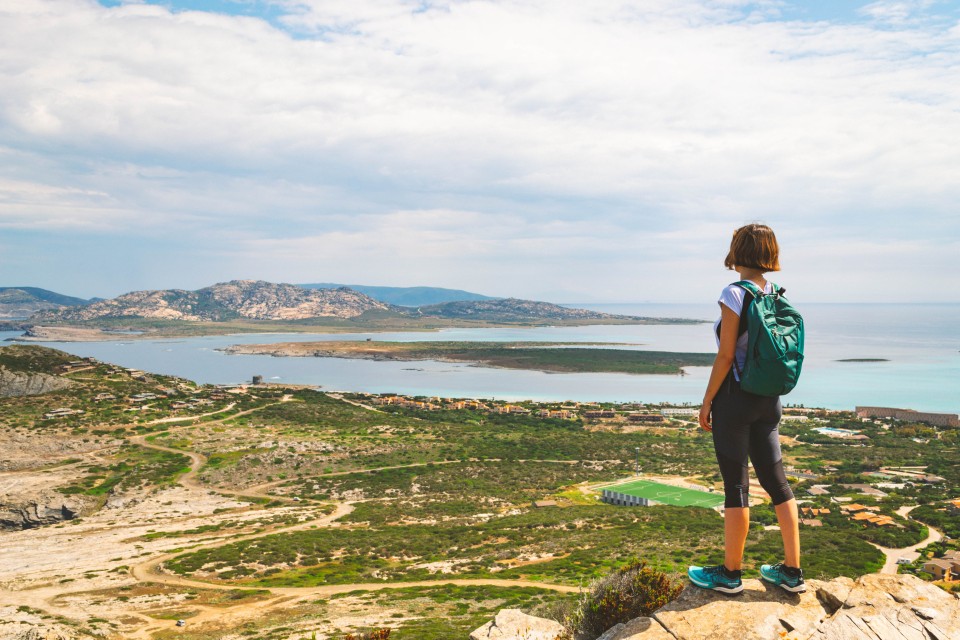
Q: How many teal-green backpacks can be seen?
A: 1